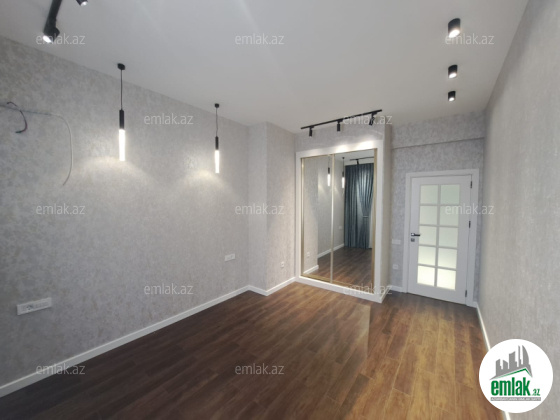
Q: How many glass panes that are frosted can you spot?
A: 10